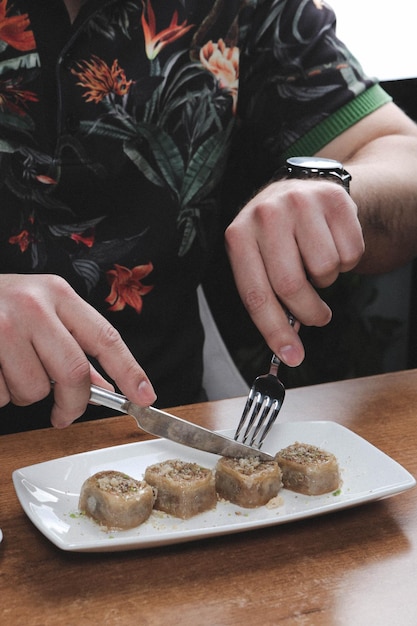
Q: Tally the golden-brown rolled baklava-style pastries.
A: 4